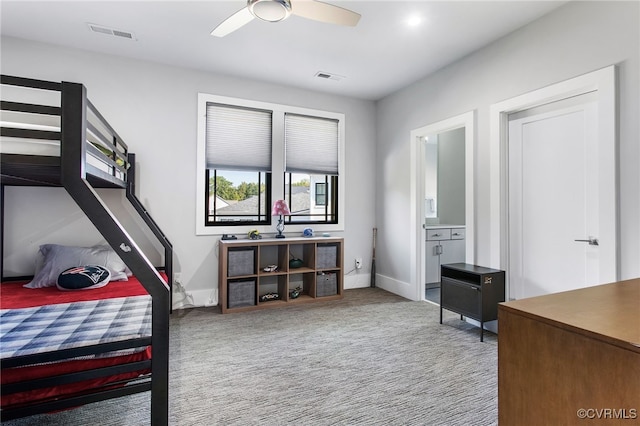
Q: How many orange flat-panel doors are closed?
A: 0